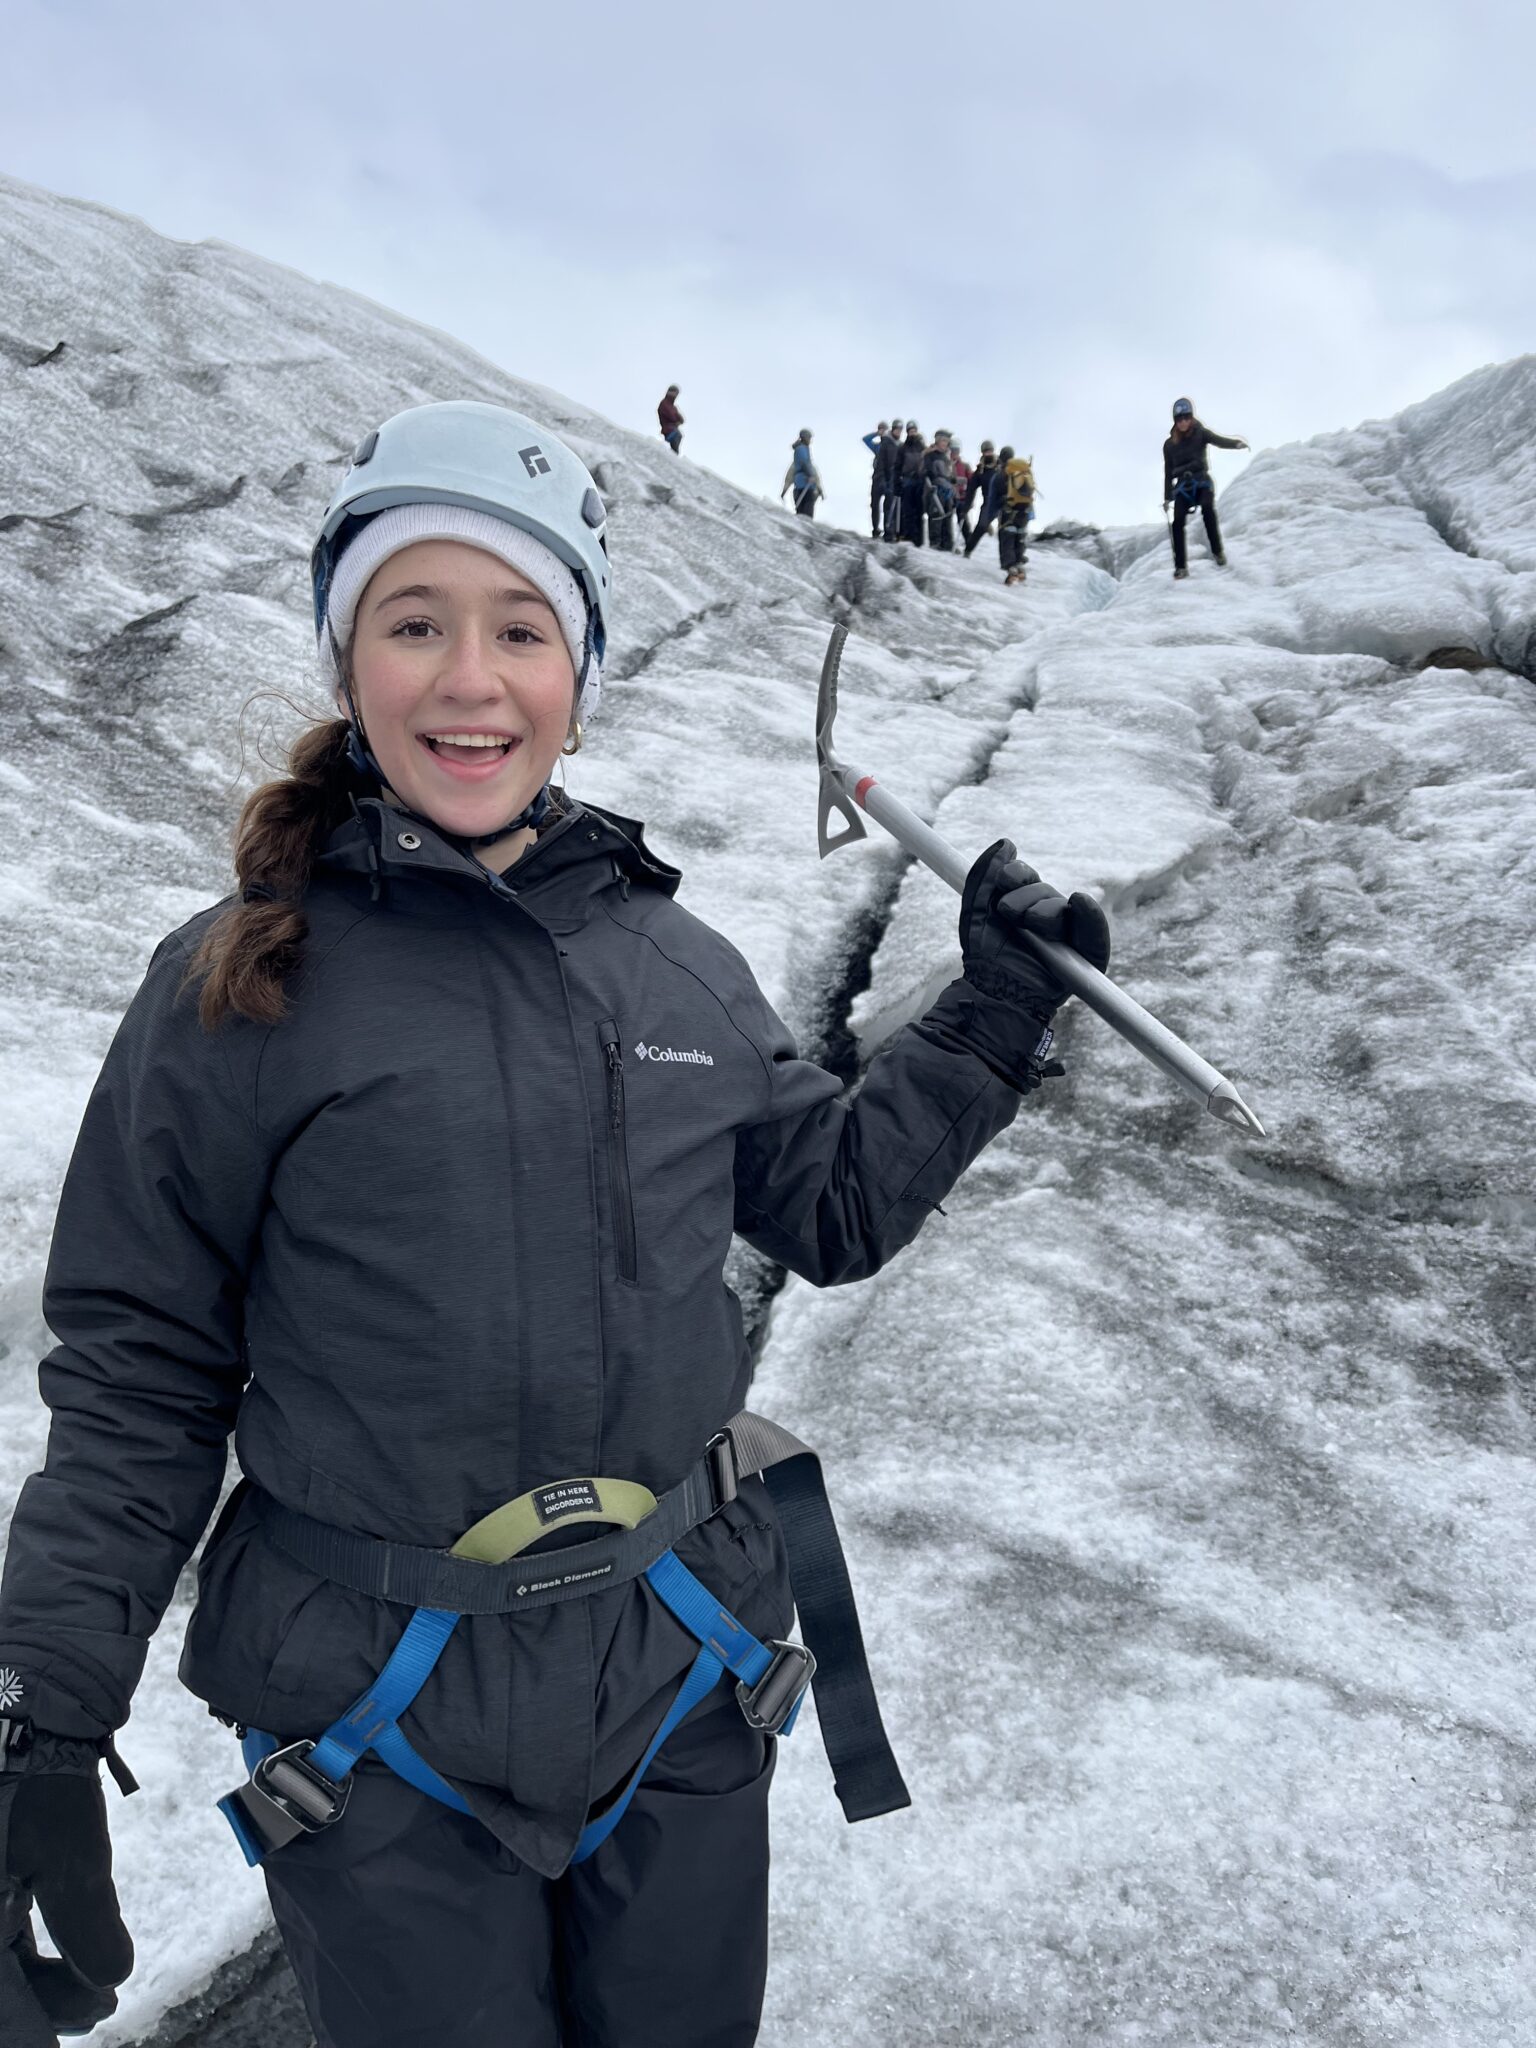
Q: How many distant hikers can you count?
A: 10